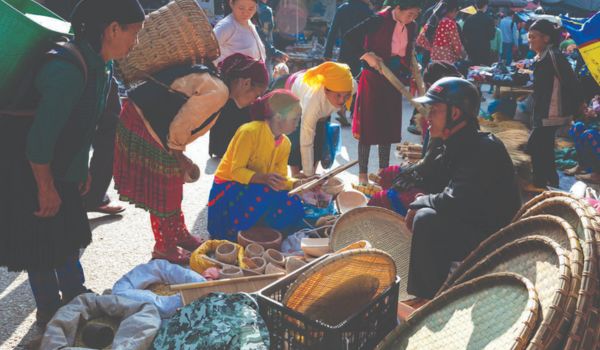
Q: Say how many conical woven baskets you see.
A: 1